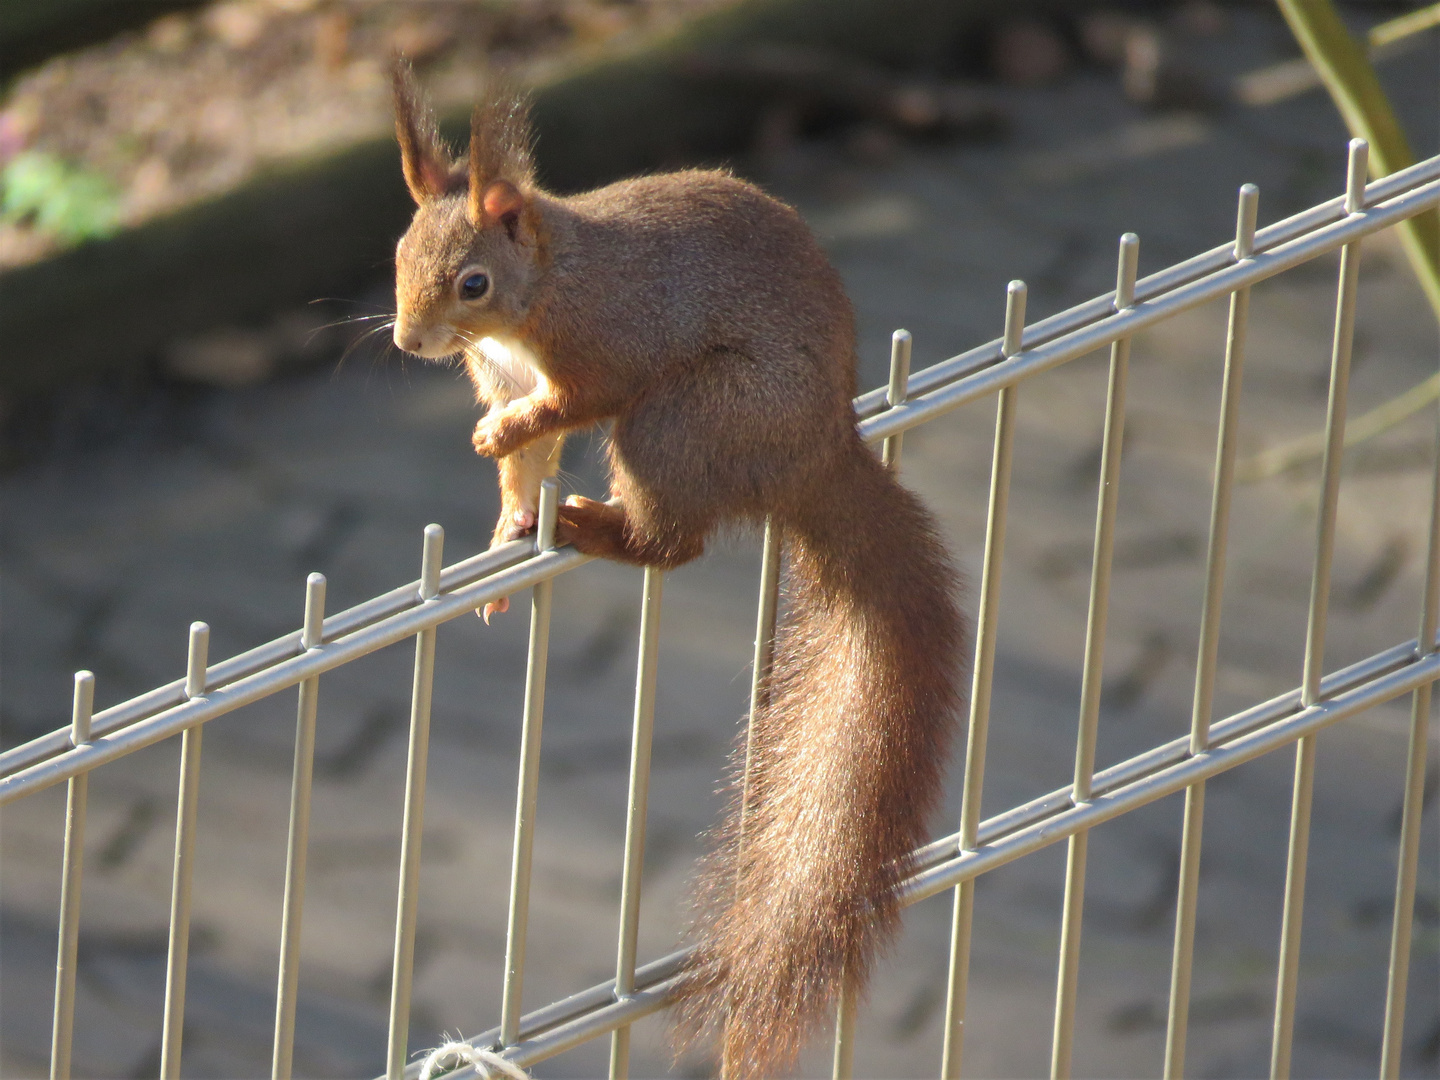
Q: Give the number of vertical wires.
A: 13